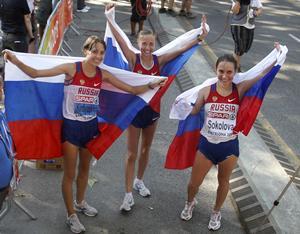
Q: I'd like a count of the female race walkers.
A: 3